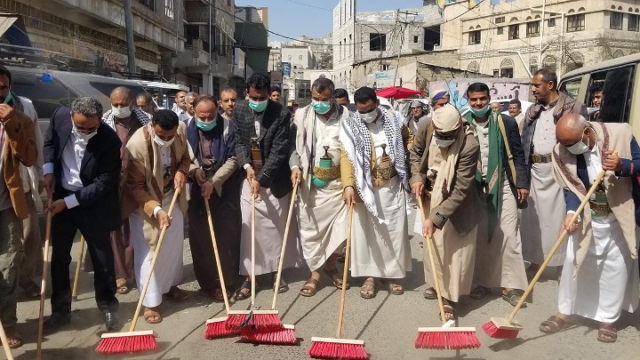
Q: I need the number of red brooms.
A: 7